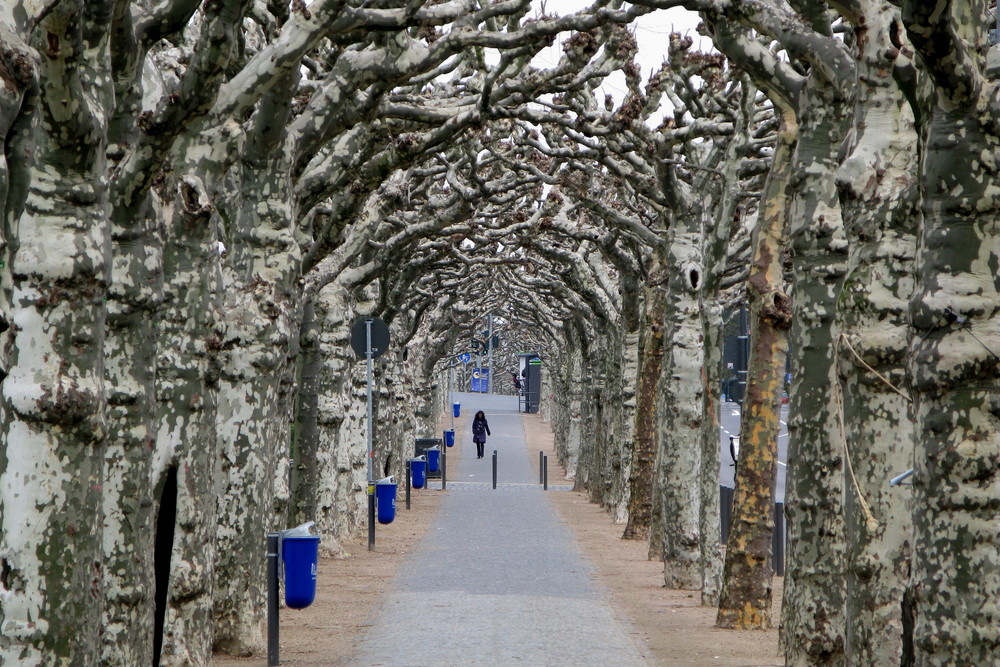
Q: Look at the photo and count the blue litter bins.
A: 6